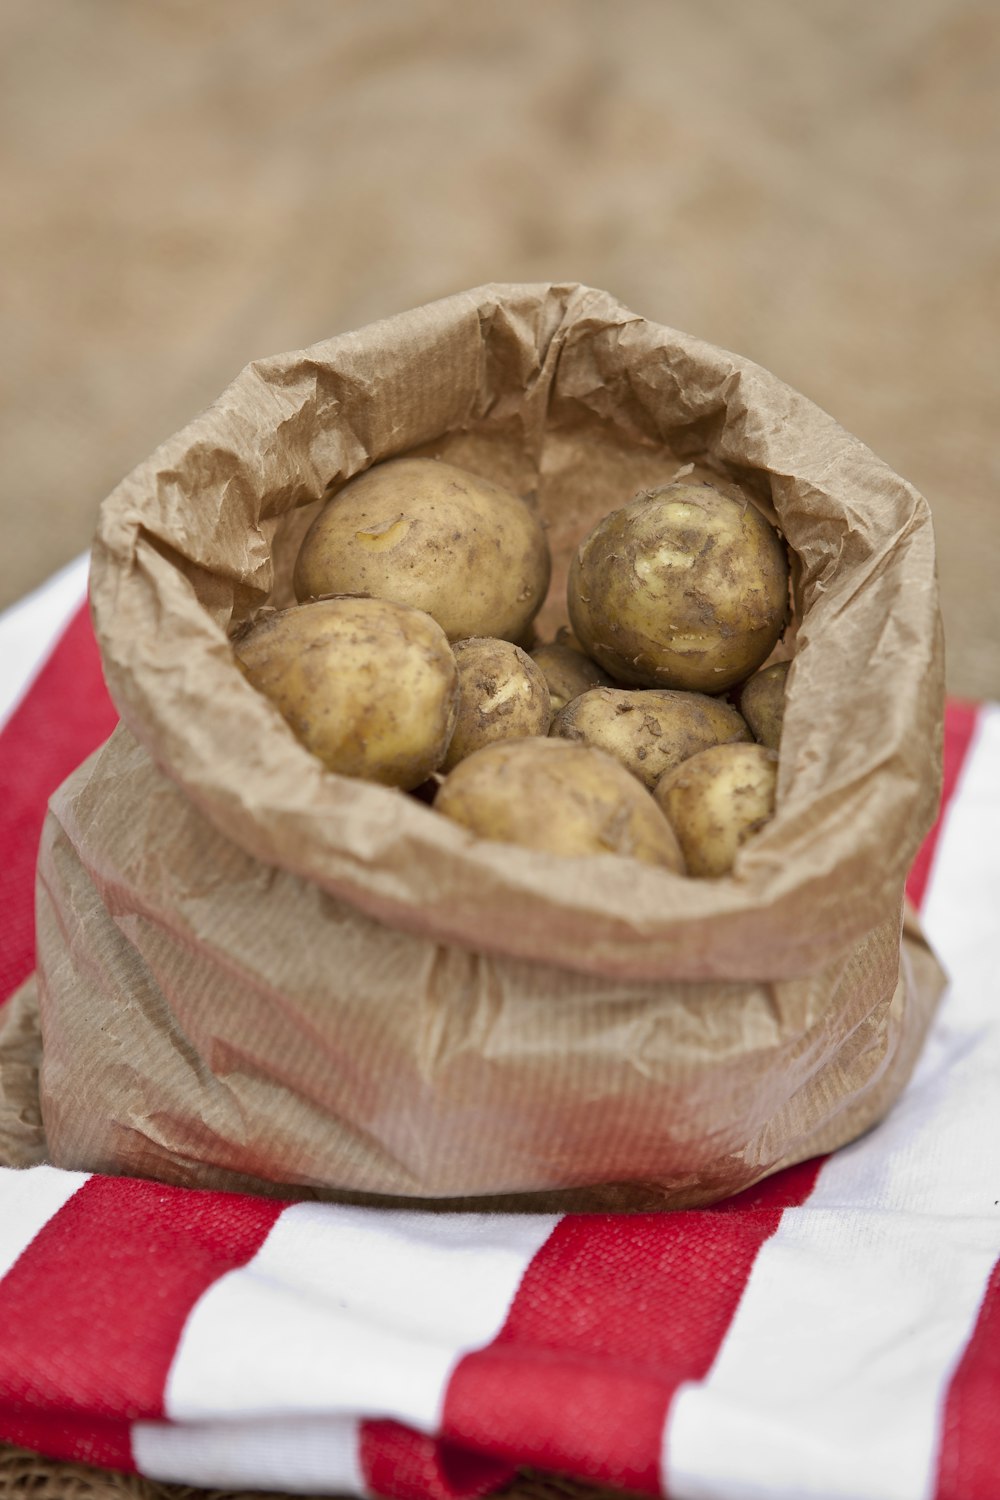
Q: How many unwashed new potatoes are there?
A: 9